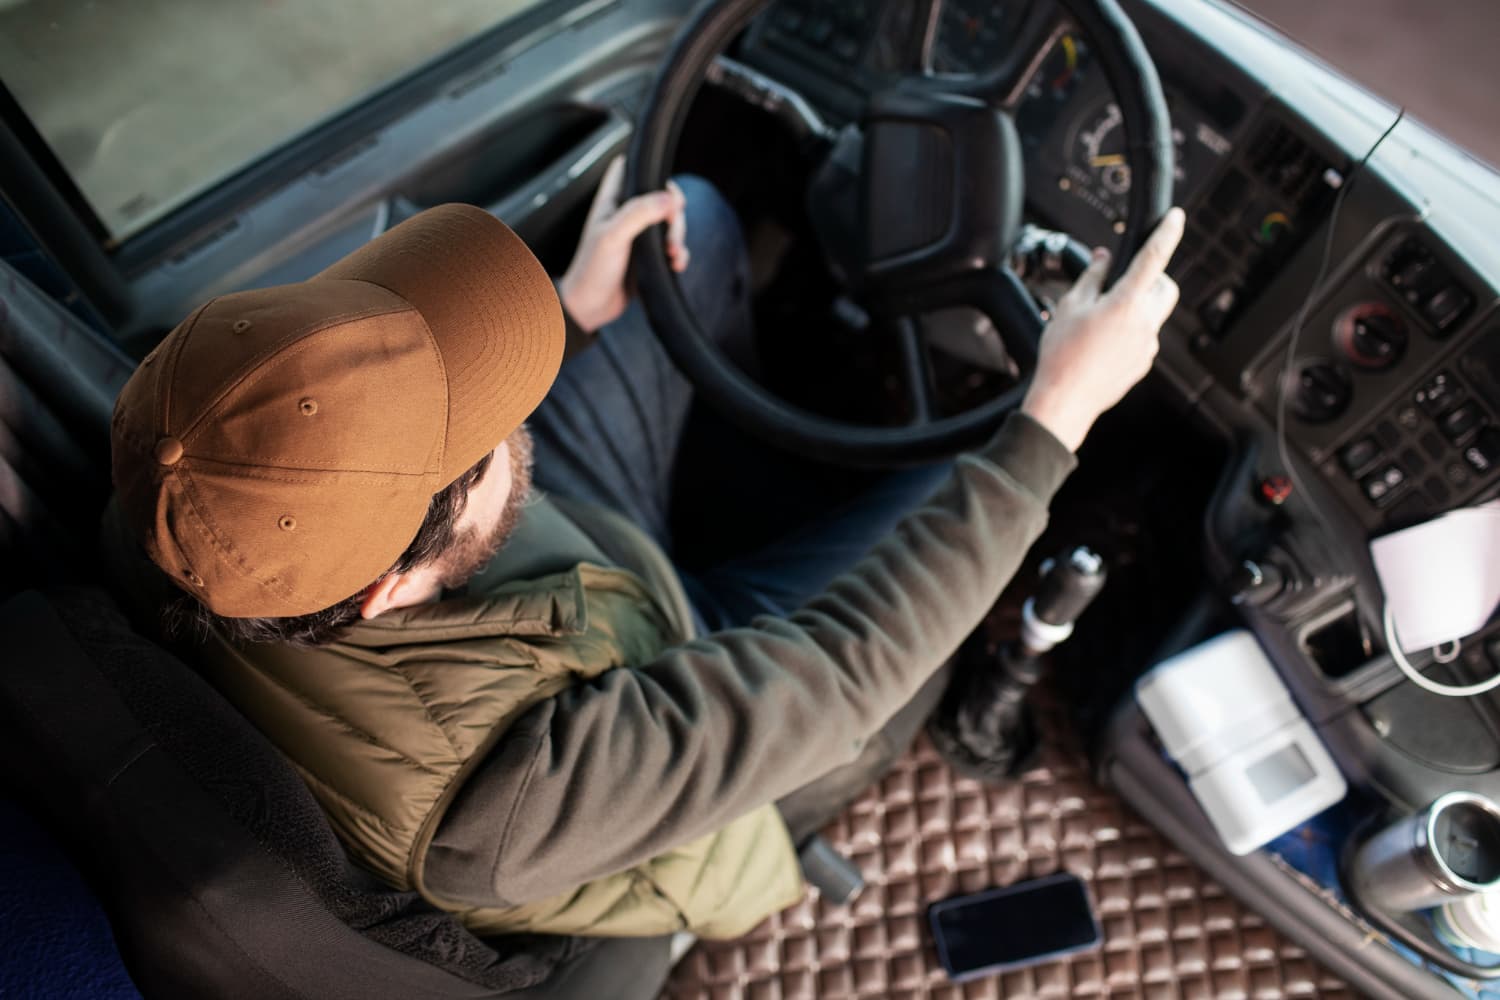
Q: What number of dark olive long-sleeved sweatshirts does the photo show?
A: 1